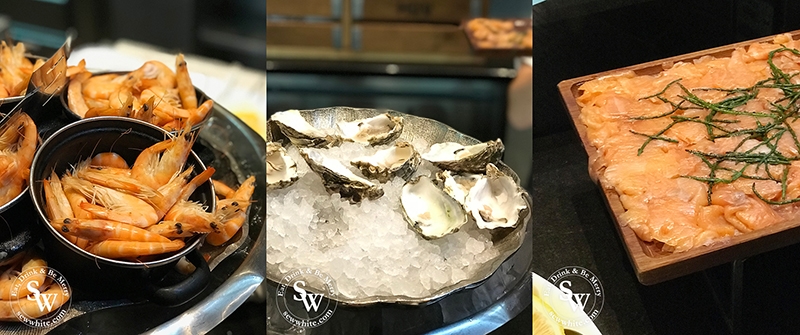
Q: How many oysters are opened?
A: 9